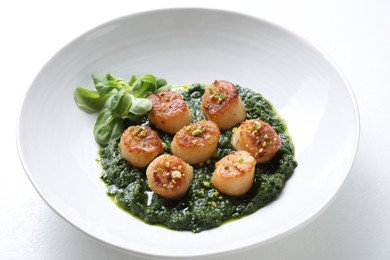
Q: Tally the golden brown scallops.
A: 7